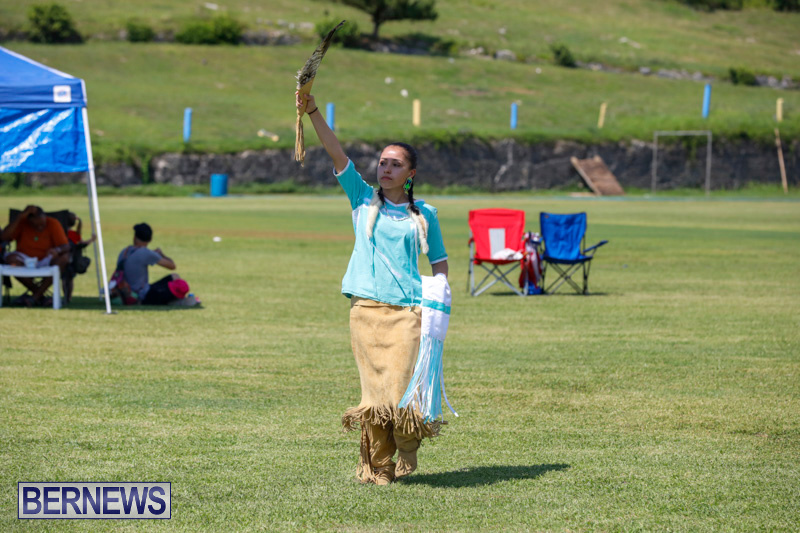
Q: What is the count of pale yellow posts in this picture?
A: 3